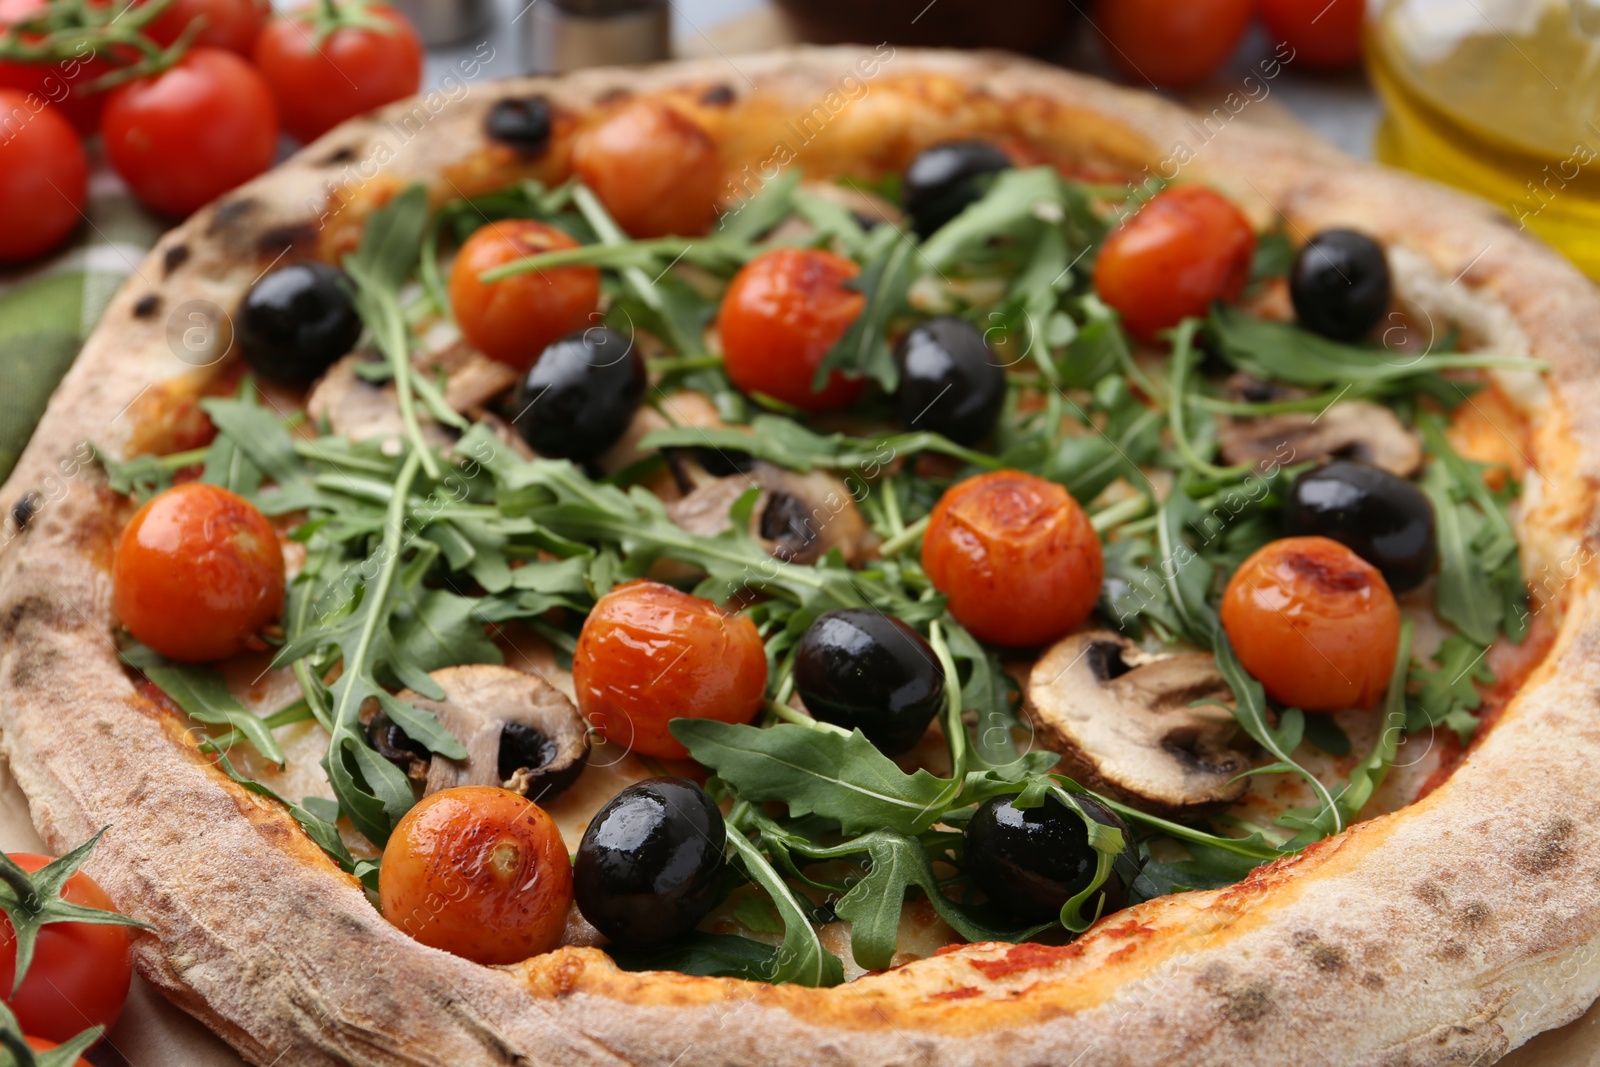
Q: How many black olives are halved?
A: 0